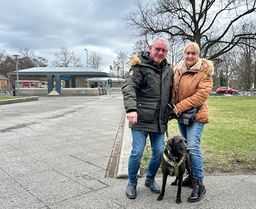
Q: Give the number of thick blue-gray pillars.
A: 4